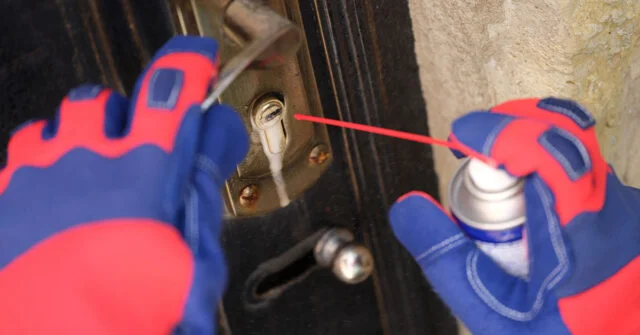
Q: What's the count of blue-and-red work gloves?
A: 2